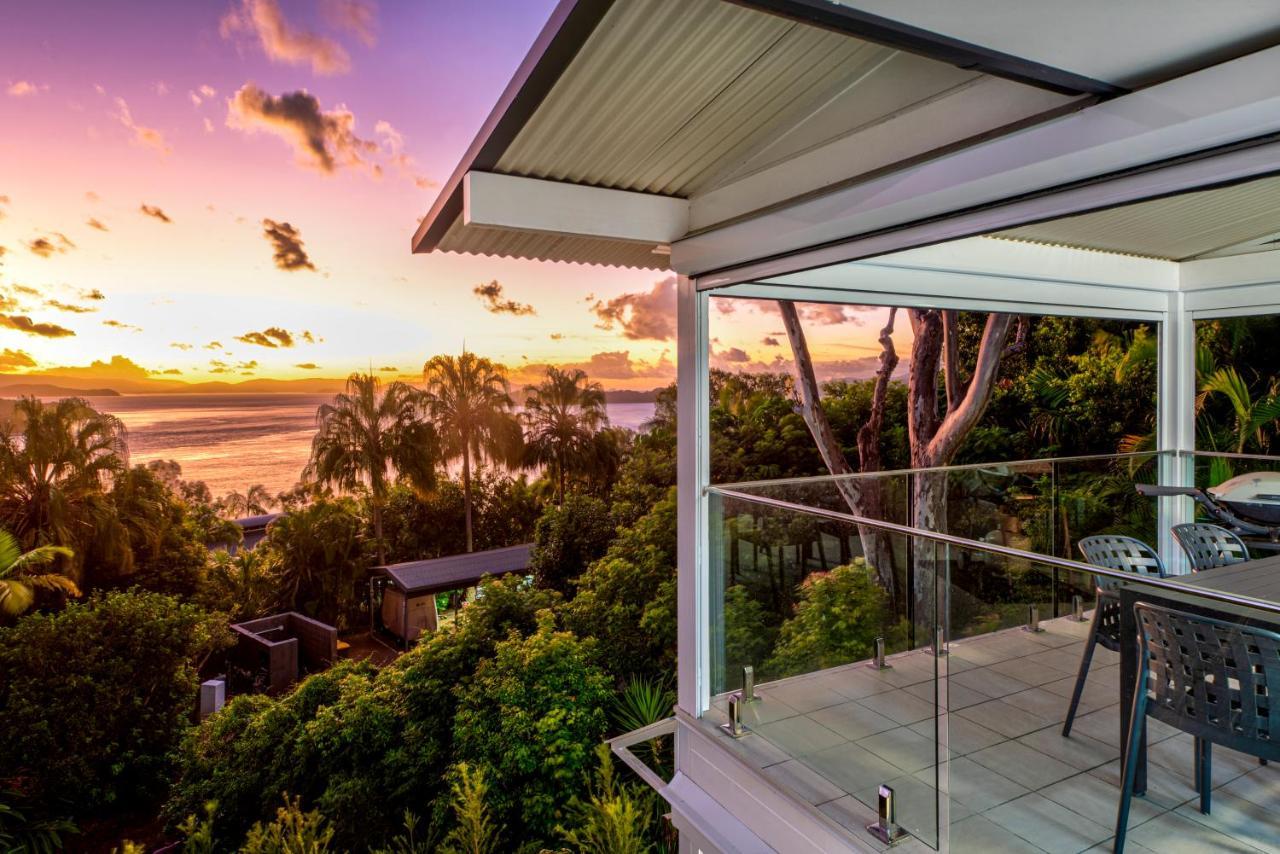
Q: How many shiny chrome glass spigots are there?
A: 7